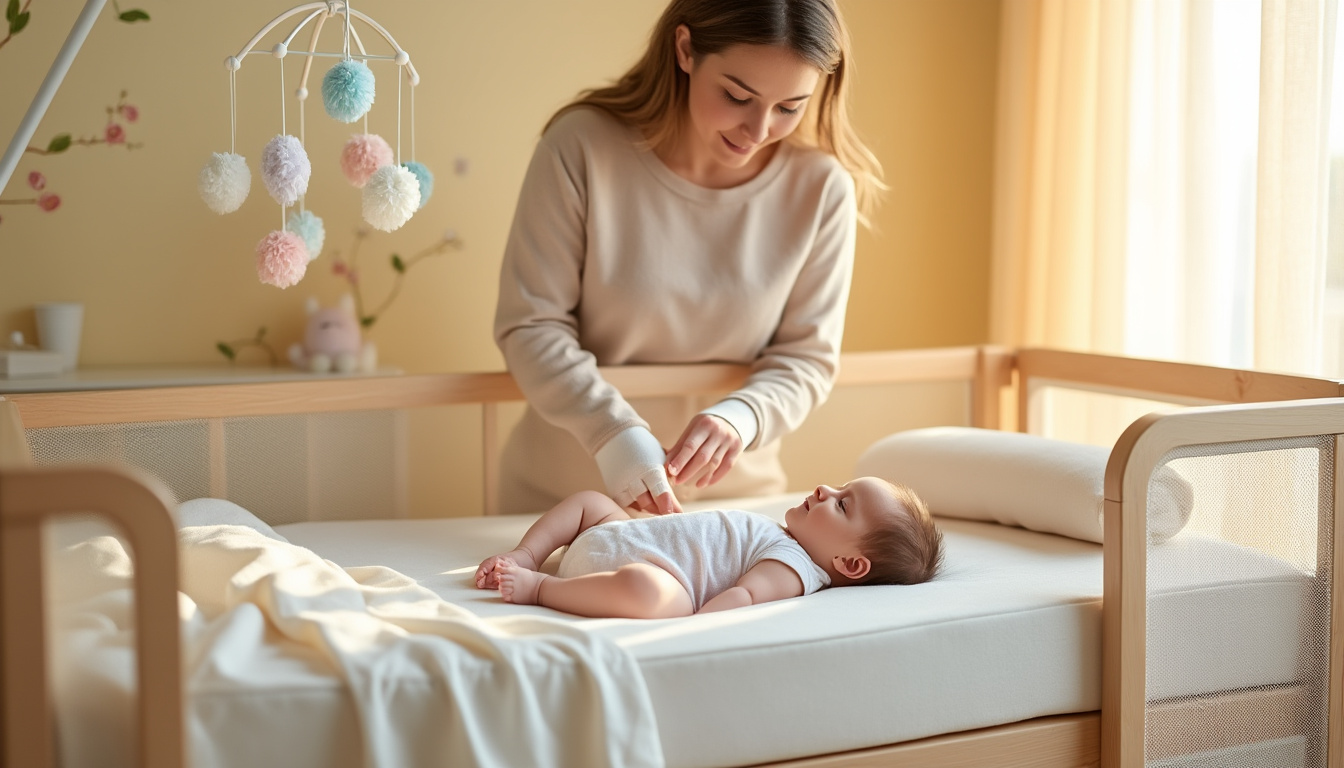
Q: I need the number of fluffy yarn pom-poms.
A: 8